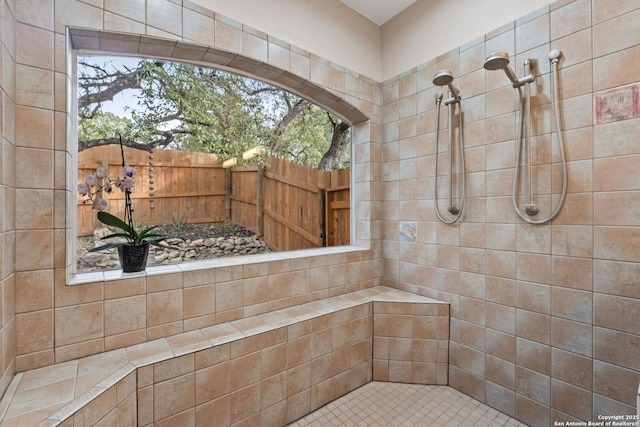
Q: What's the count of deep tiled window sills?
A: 1